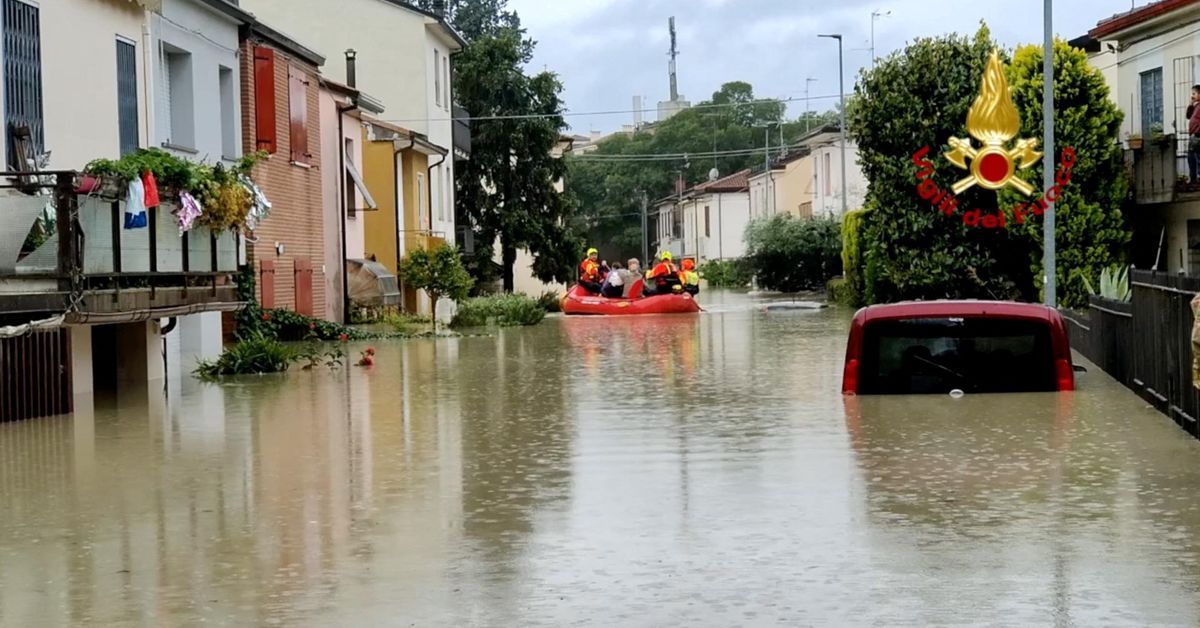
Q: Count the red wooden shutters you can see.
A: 4